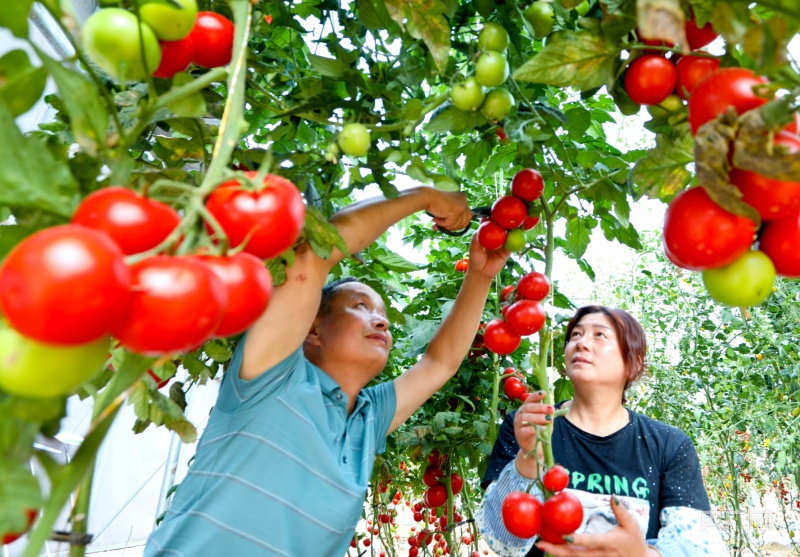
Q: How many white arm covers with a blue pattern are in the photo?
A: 2